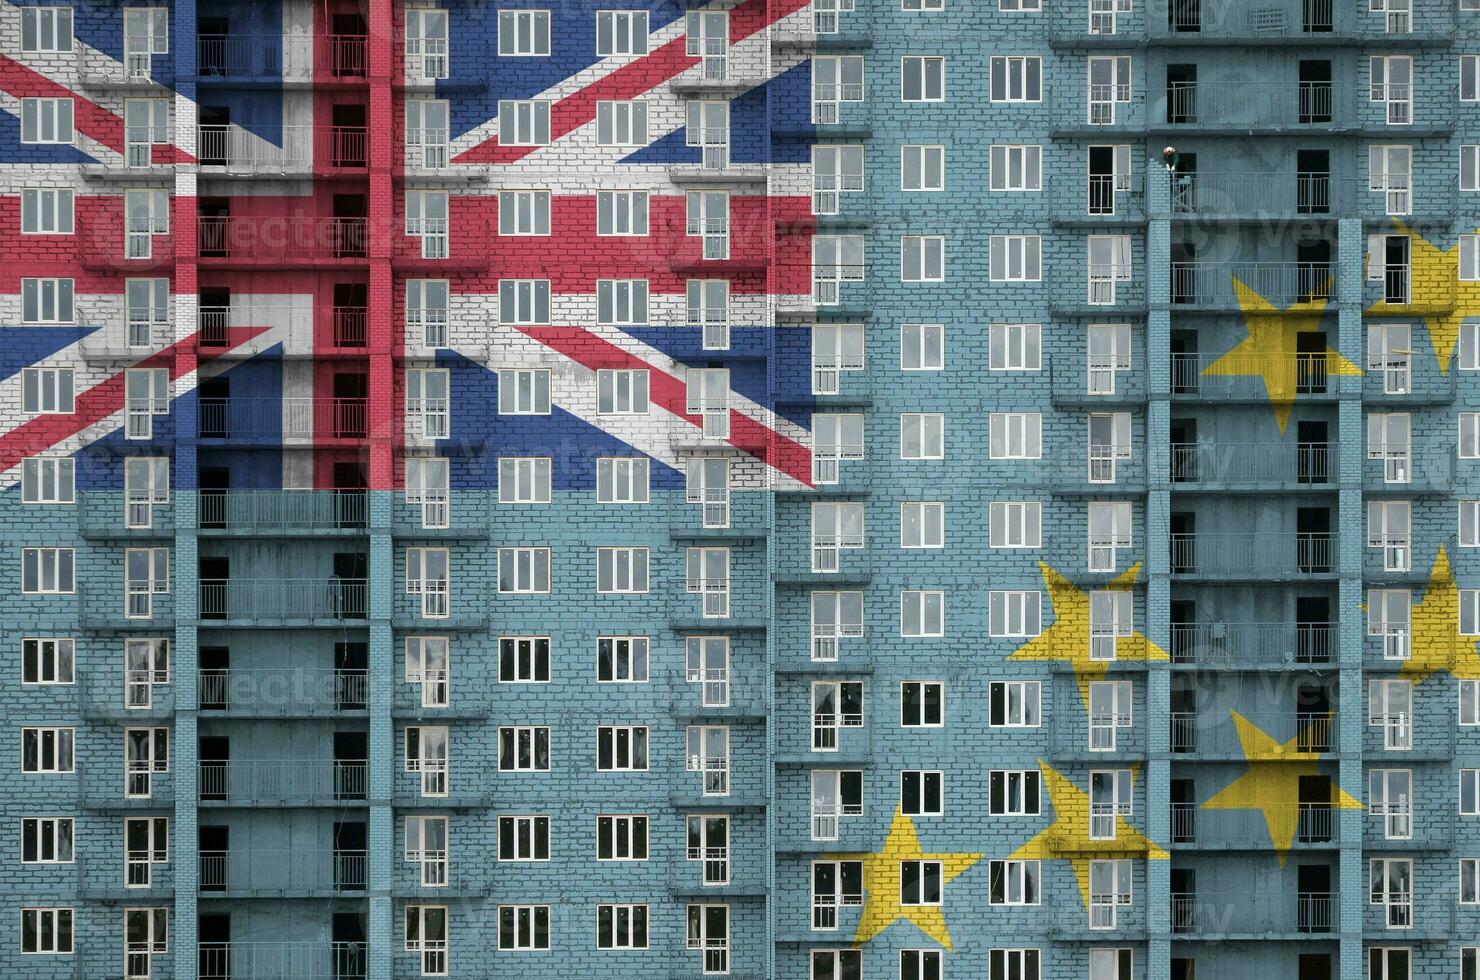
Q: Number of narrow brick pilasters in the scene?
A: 4